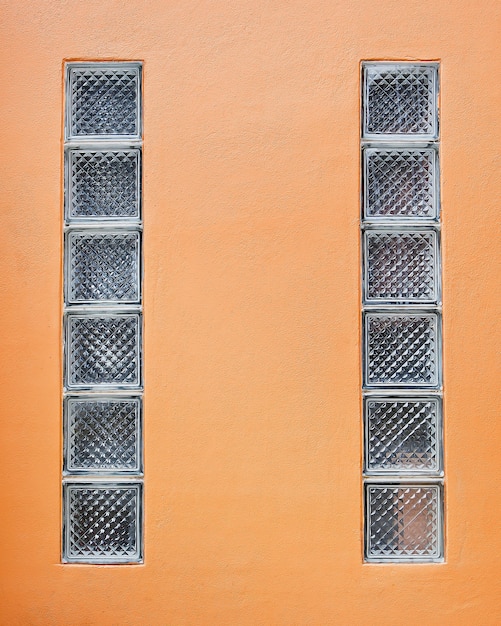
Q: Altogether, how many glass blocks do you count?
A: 12